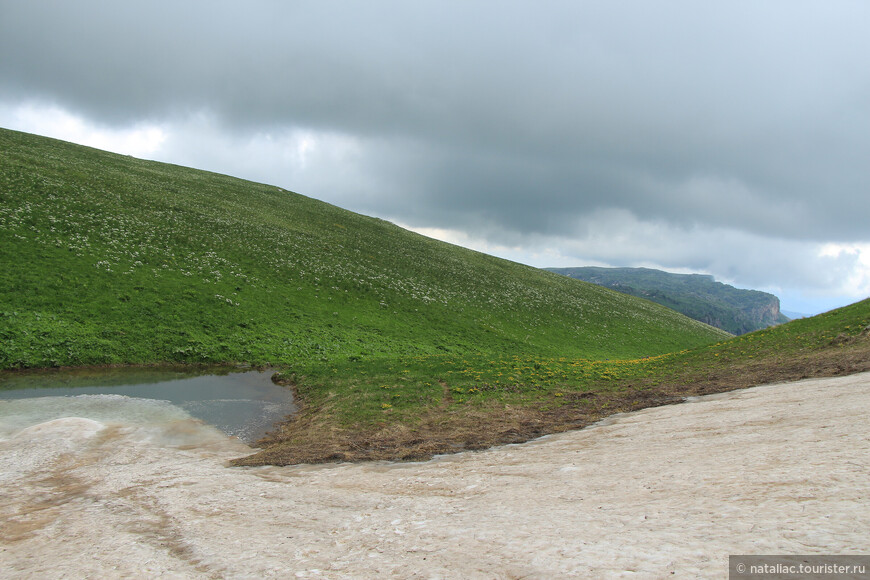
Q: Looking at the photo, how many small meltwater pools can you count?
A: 1